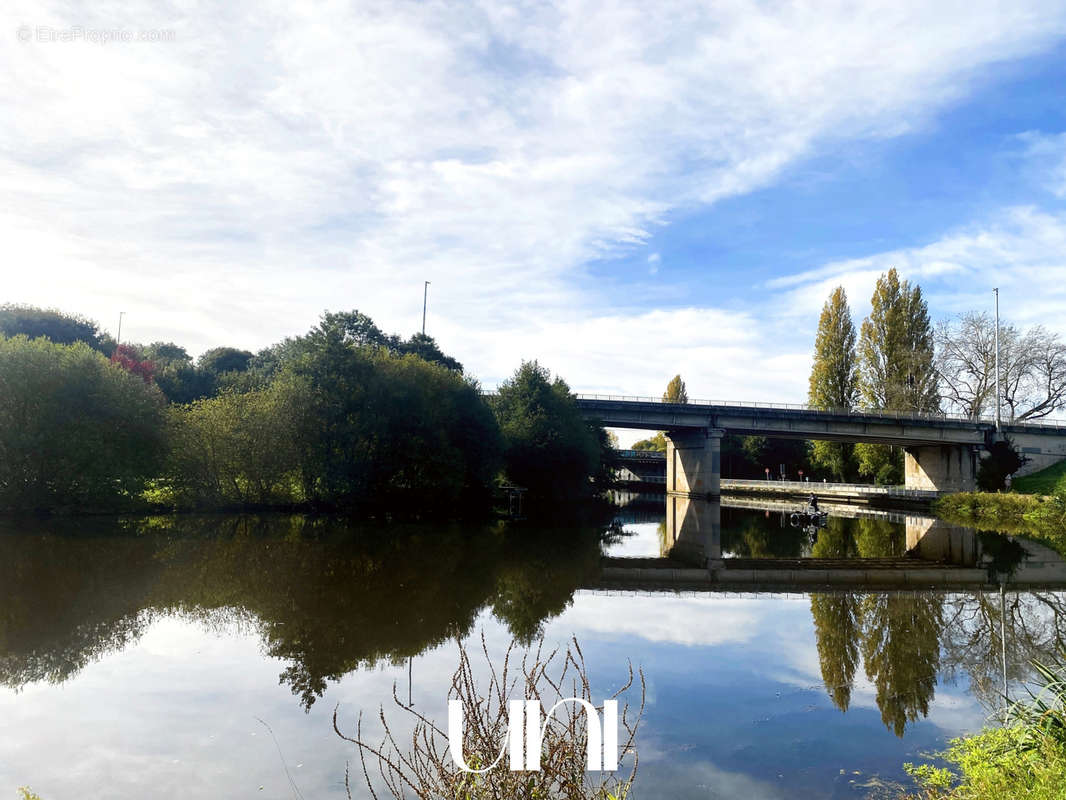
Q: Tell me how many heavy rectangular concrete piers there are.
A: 2